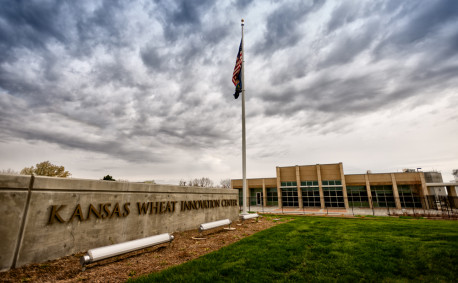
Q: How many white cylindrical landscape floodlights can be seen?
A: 3